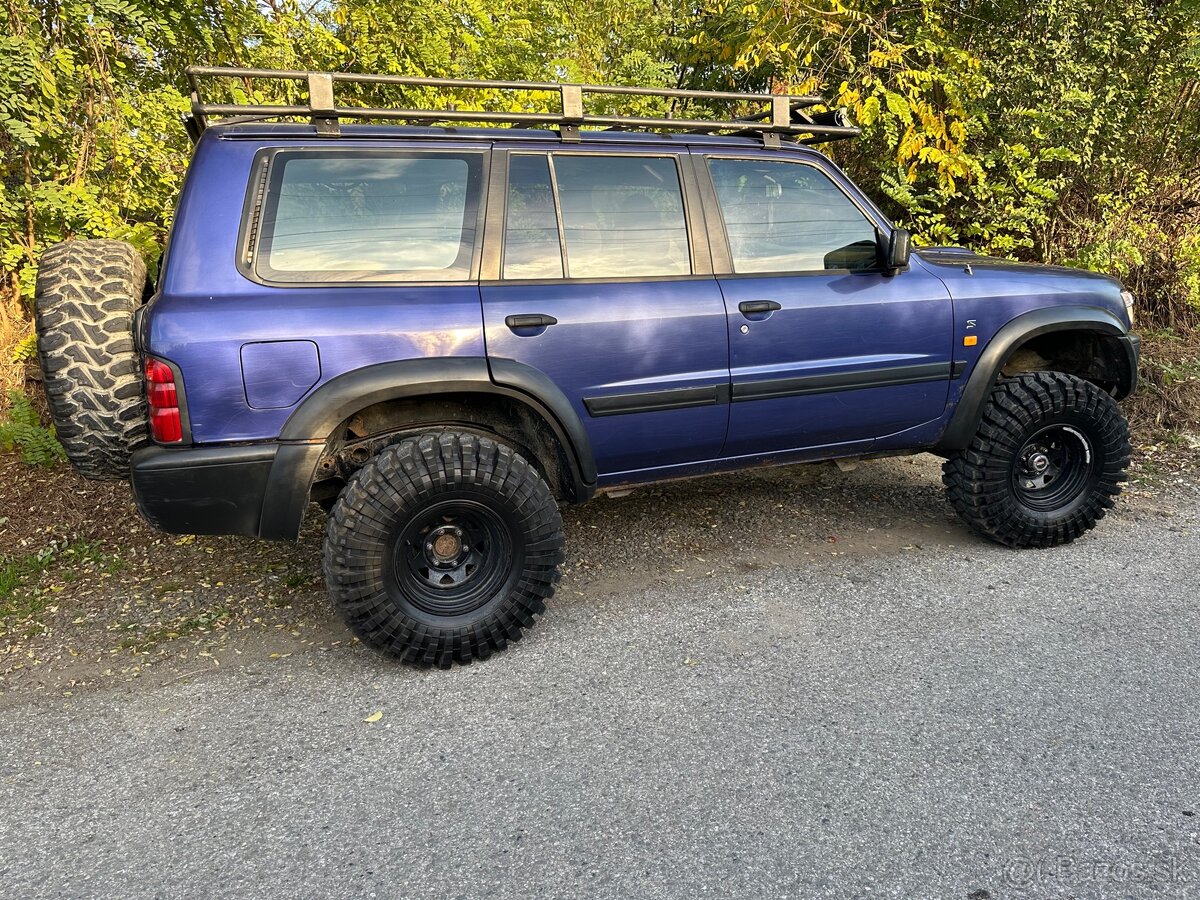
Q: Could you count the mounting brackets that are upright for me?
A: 3